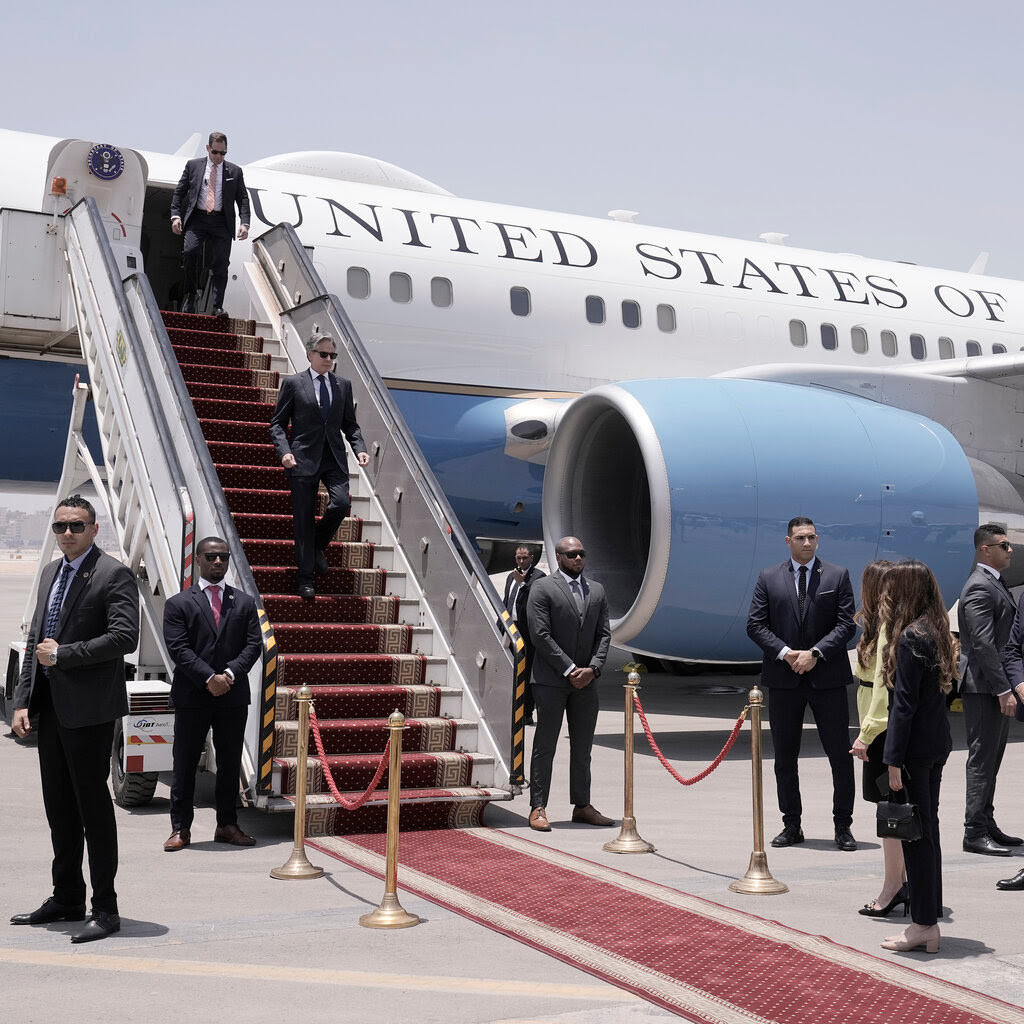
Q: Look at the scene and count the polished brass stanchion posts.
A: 4